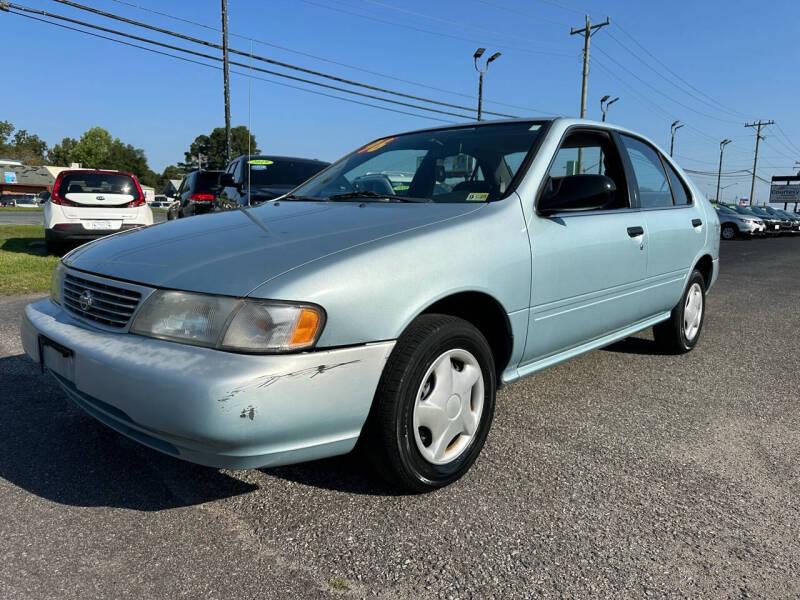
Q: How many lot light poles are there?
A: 4